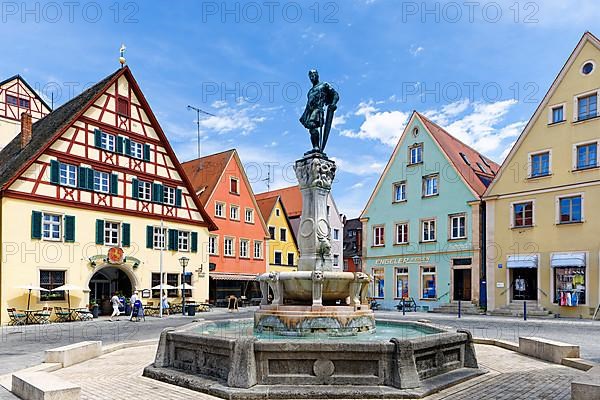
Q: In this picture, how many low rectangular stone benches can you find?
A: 4